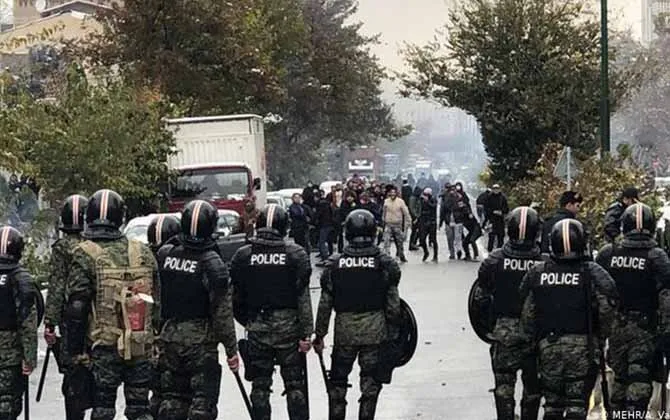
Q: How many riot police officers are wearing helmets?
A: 10